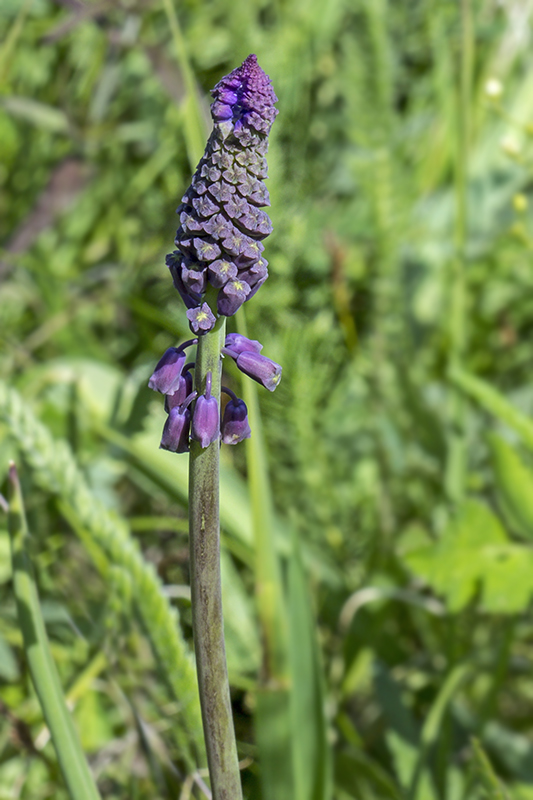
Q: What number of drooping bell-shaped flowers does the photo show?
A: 7